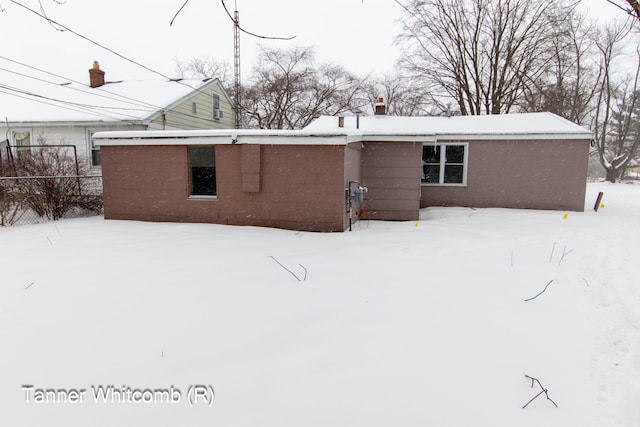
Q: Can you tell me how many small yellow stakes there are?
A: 3